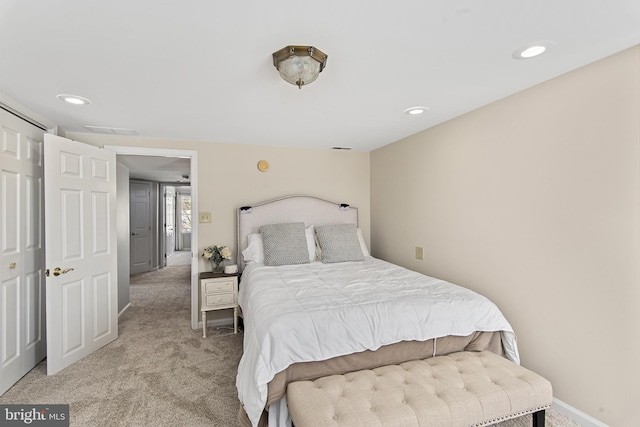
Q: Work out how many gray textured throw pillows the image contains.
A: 2